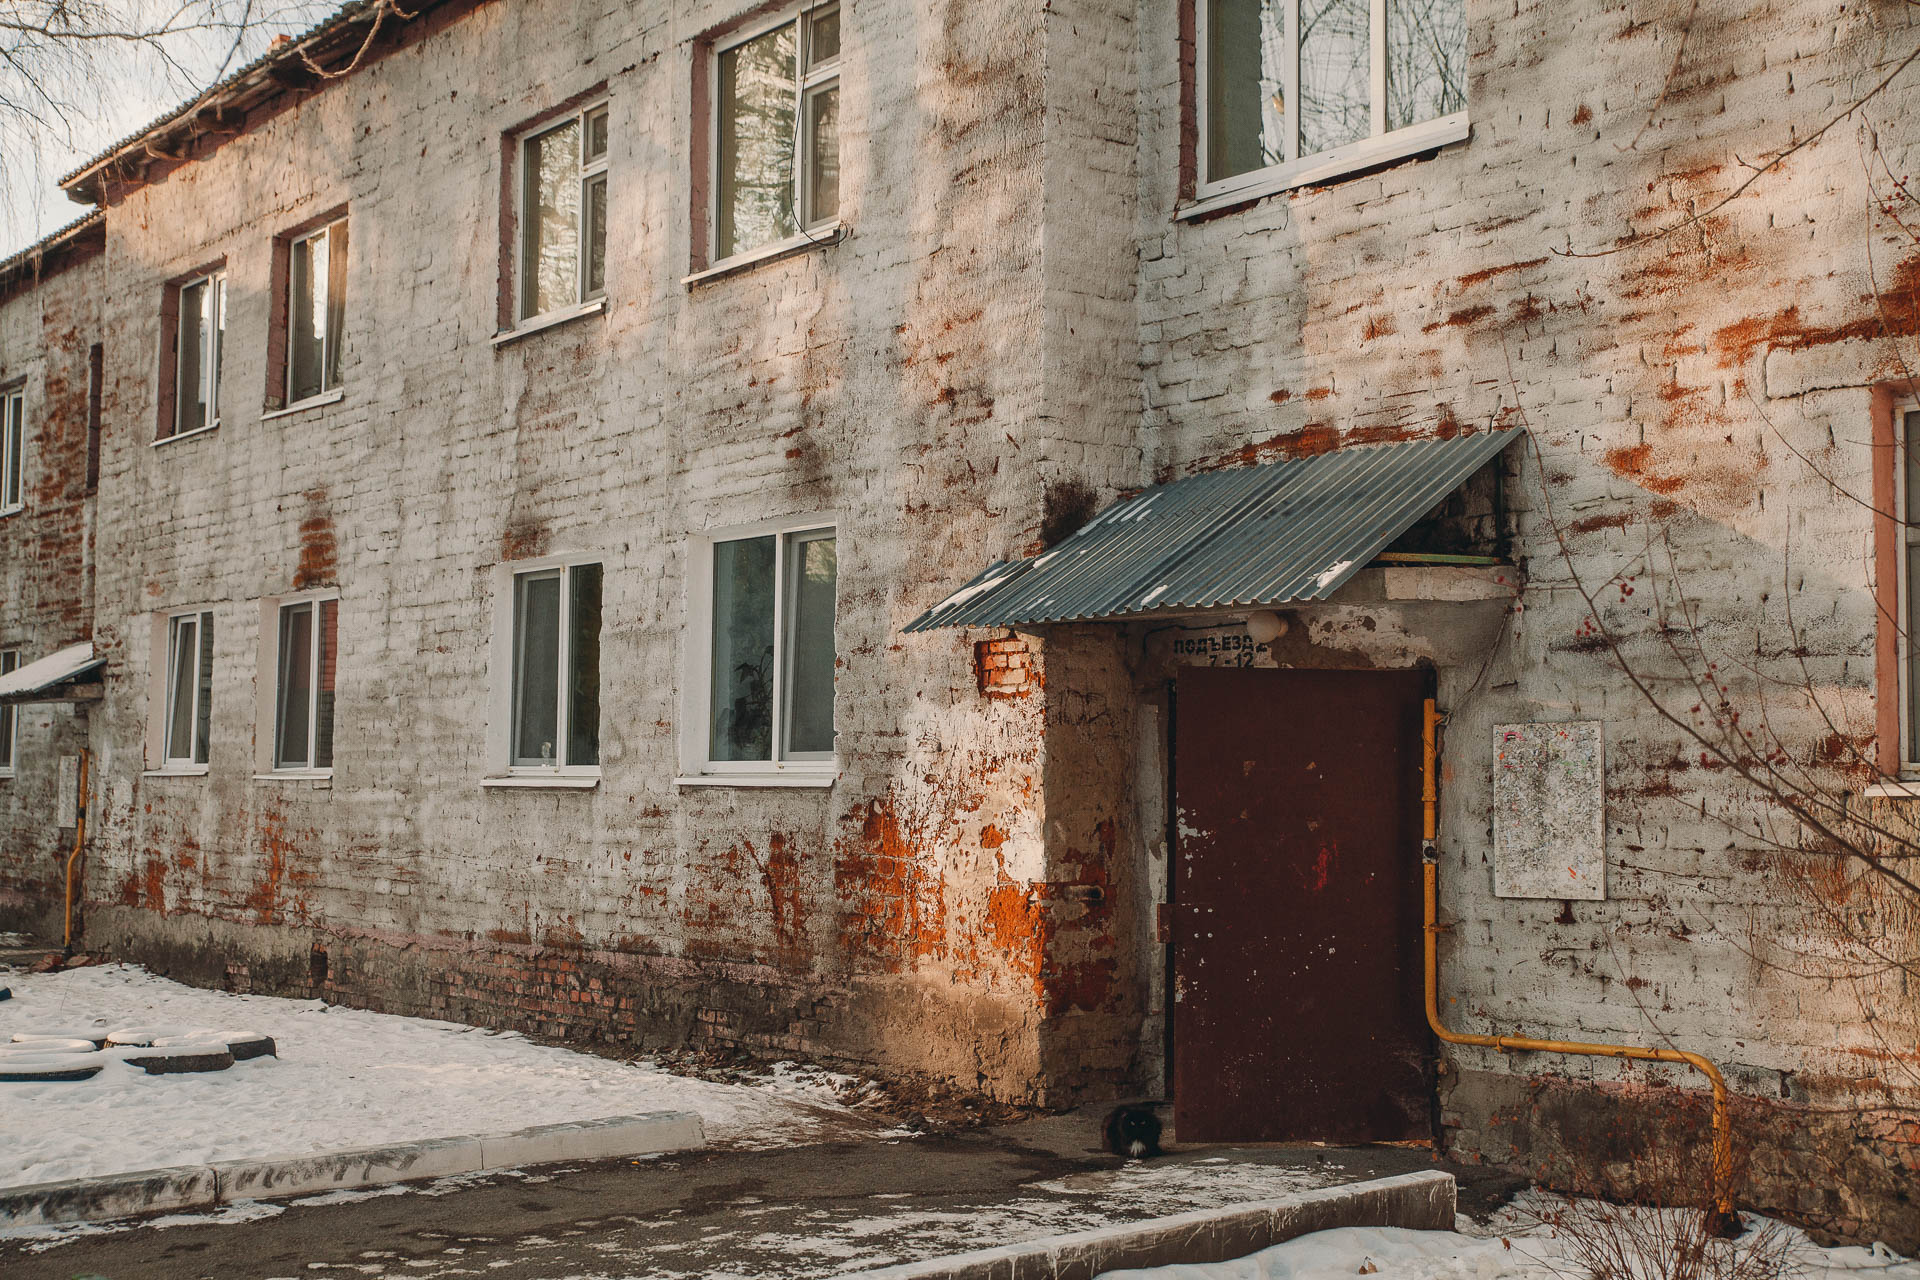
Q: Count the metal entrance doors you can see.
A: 1